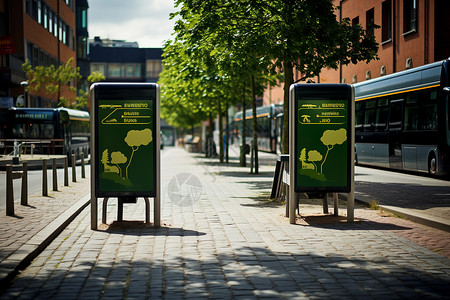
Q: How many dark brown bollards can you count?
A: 7